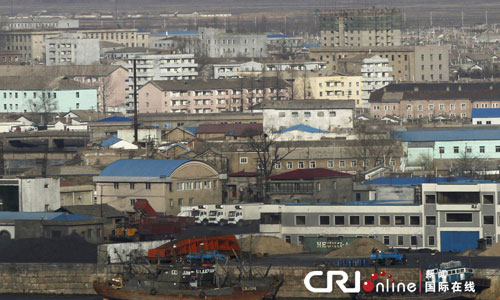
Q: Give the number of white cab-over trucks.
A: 3